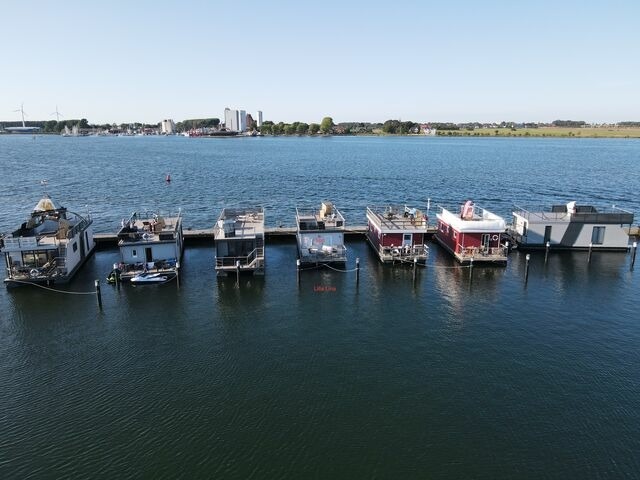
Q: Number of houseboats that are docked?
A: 7